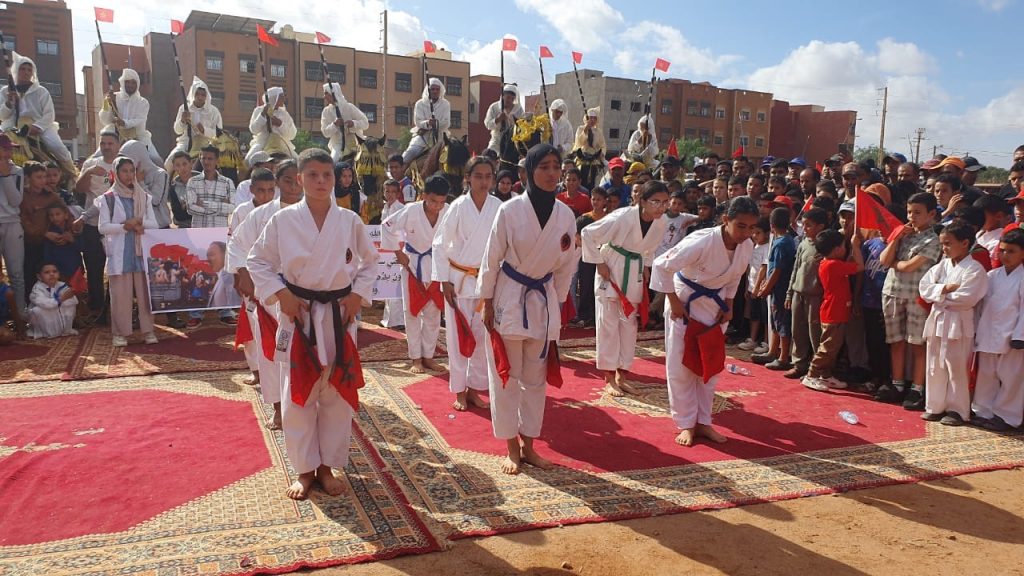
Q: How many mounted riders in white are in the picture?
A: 10